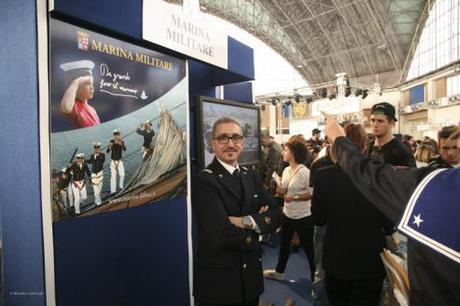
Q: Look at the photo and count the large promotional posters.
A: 1